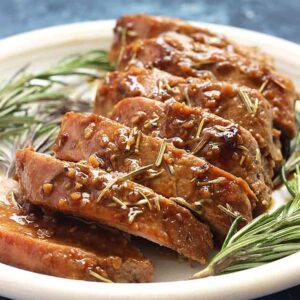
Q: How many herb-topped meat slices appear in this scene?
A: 7